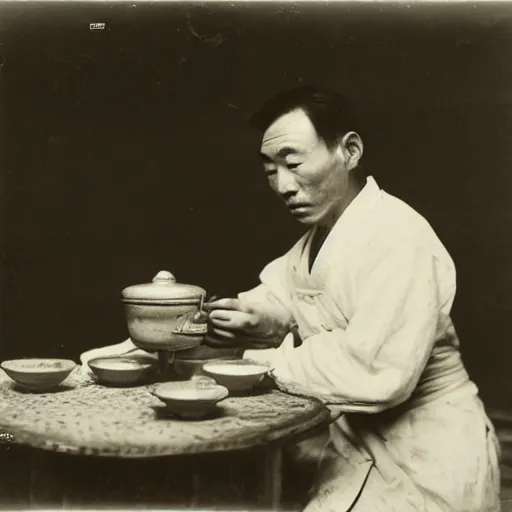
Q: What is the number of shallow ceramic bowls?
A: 4